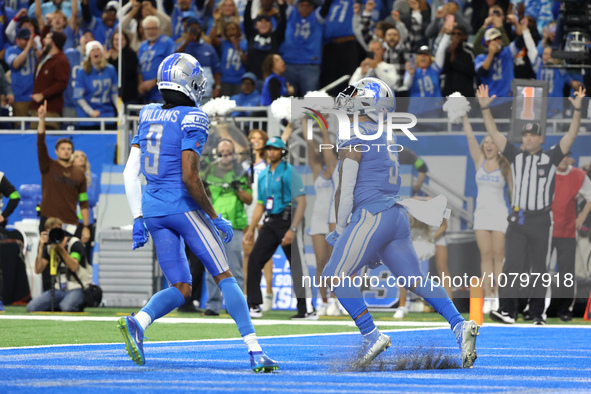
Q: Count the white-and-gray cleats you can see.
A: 2